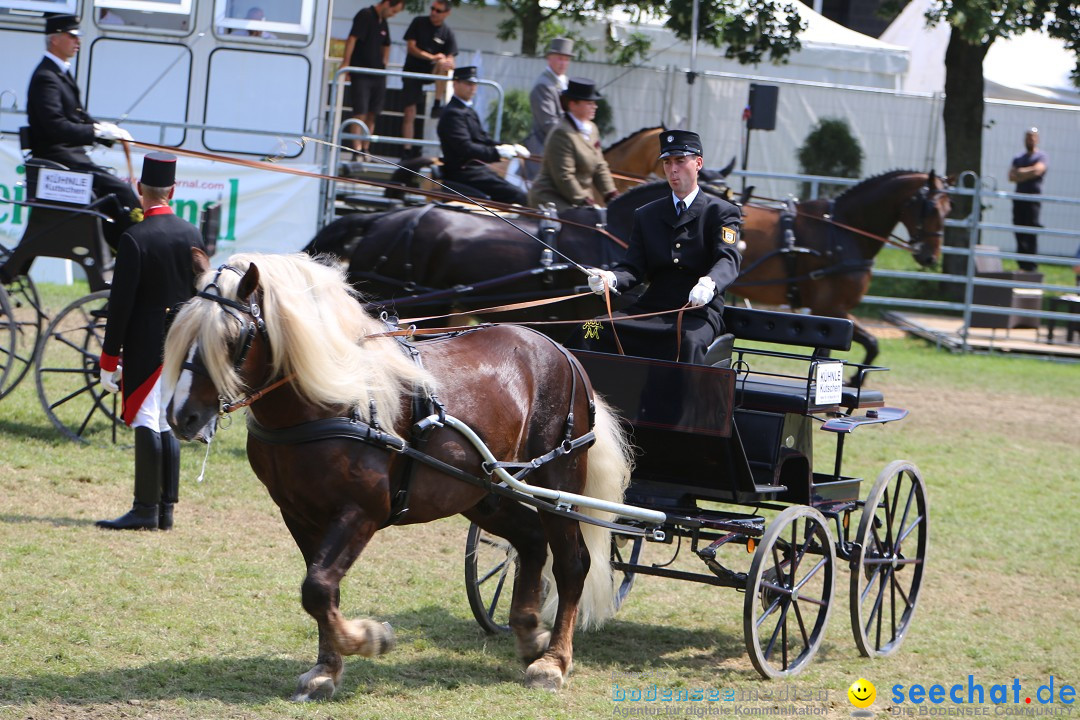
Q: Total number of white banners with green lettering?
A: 1